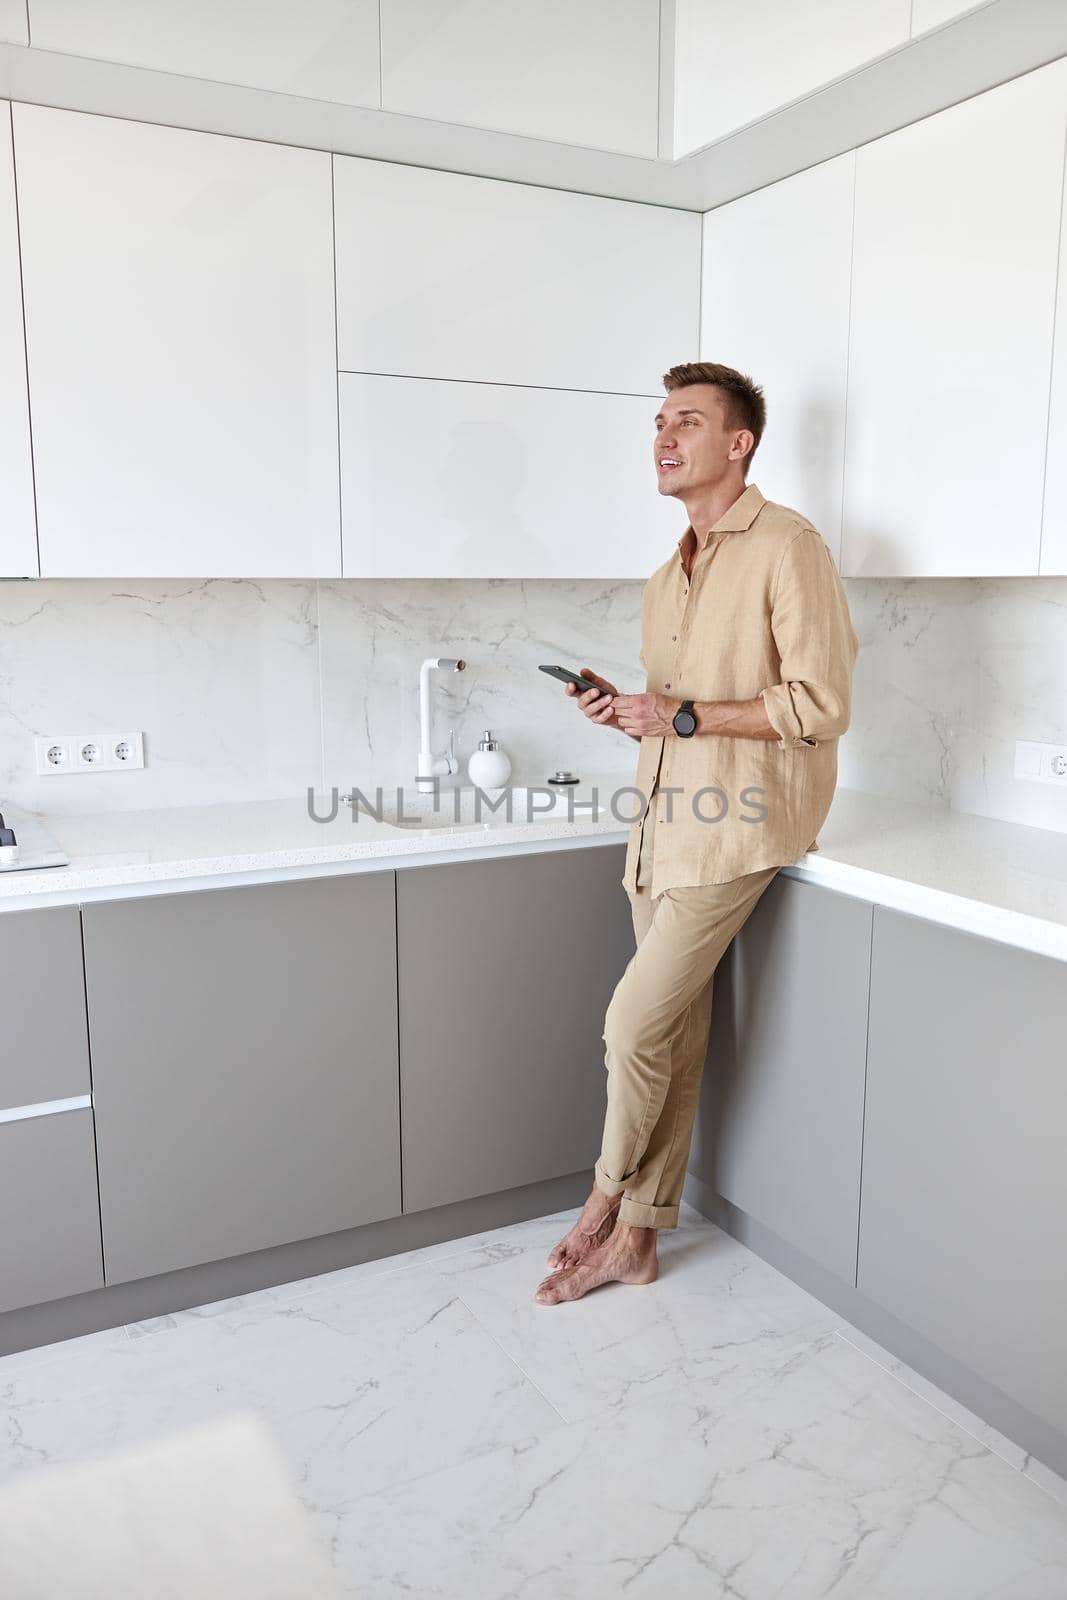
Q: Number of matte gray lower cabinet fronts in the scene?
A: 6